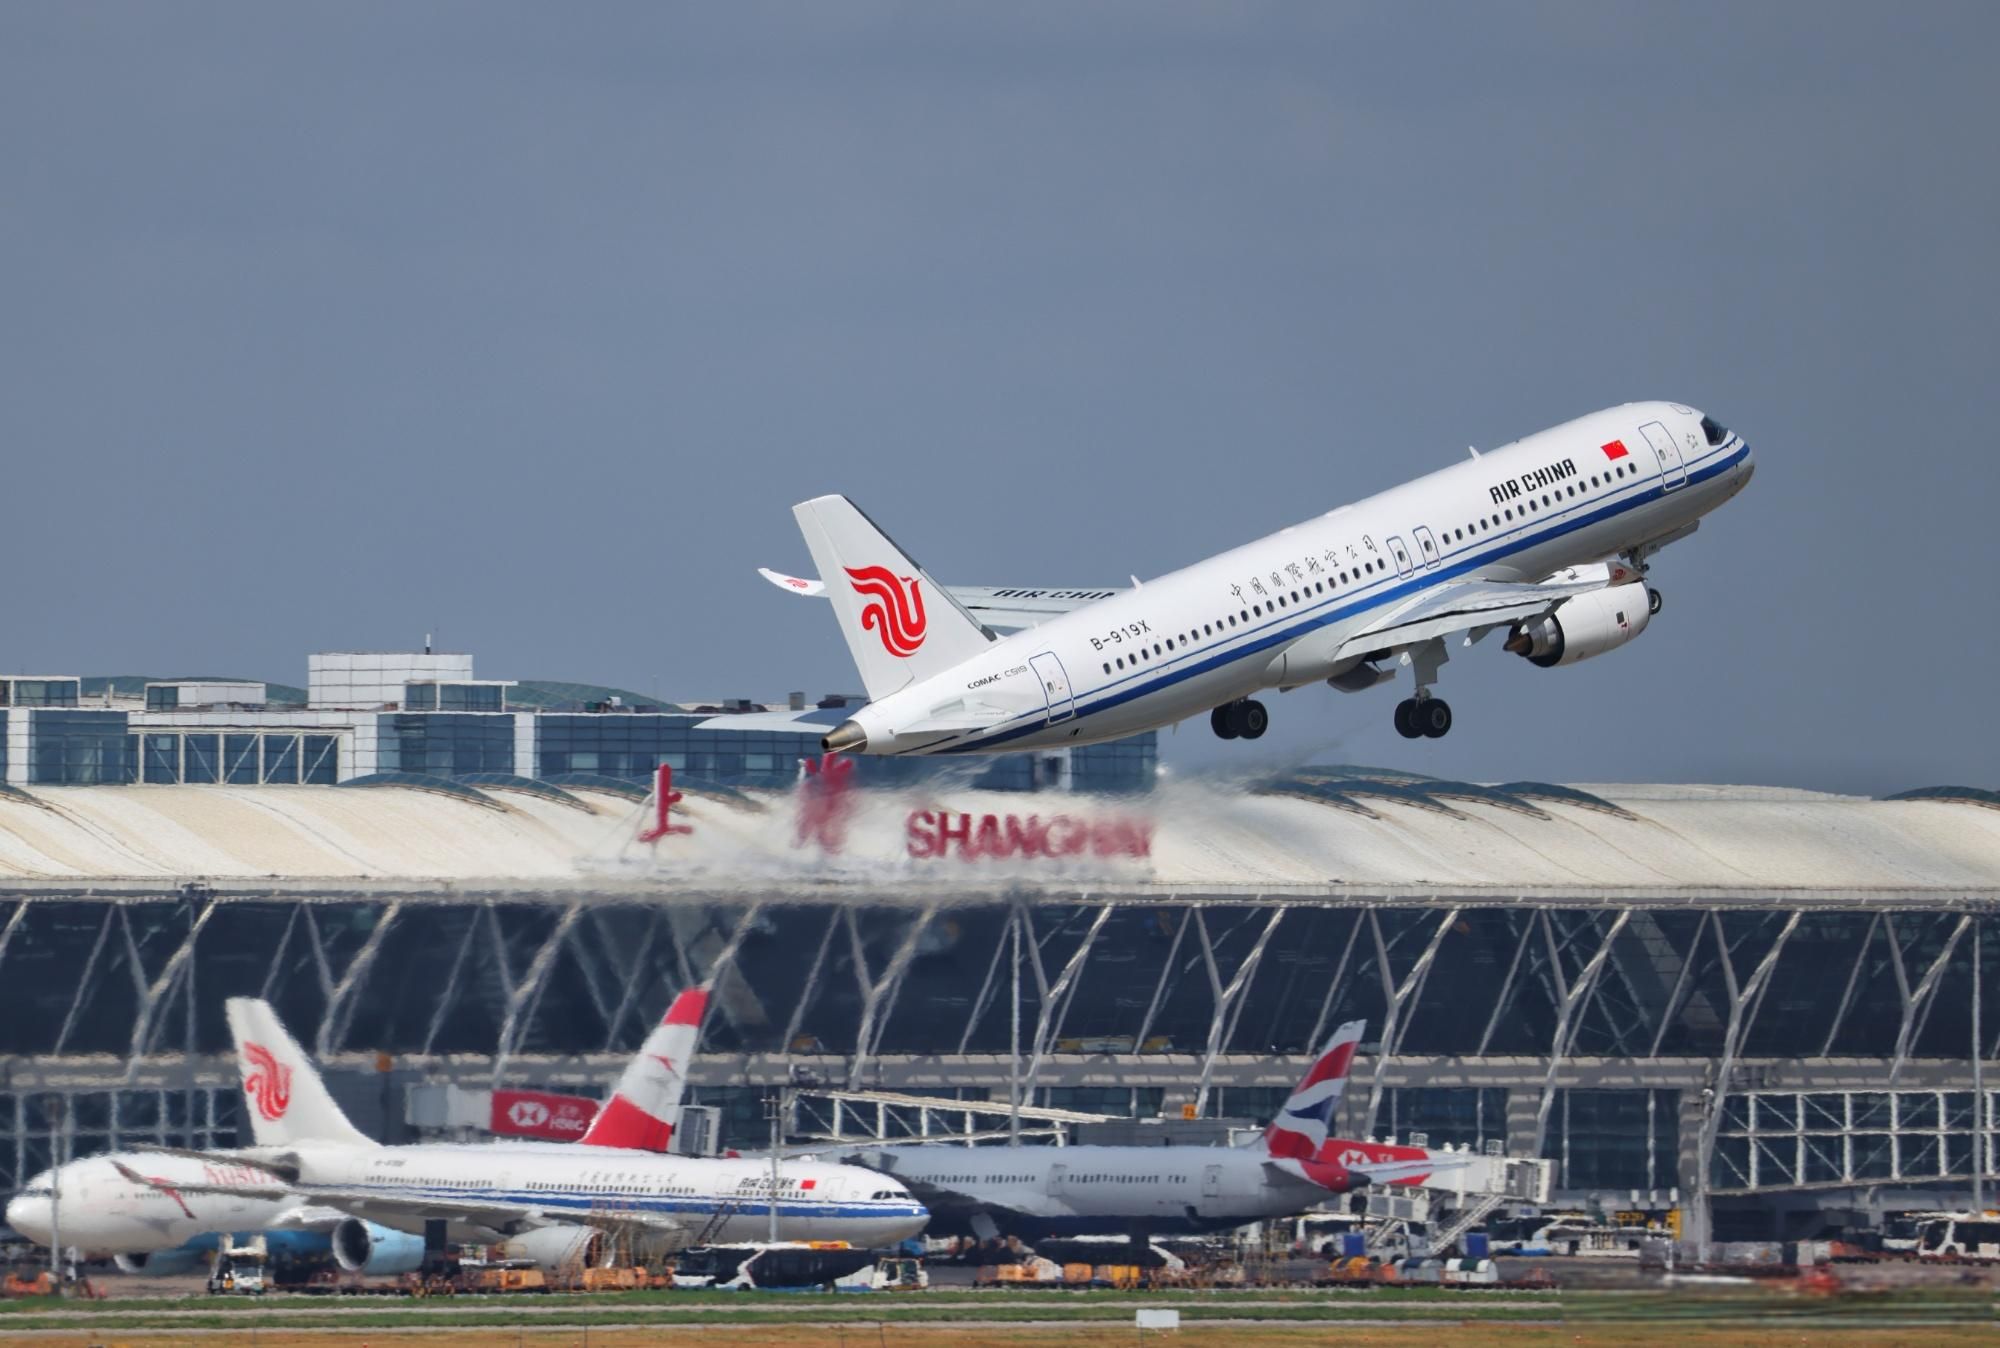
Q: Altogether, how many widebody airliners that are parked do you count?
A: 3